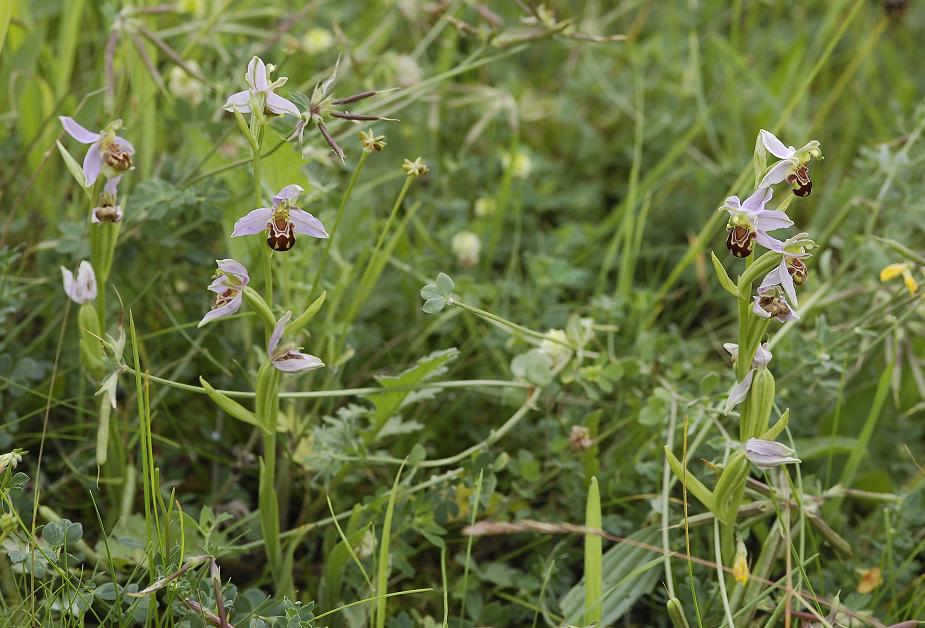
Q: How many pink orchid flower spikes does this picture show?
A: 3